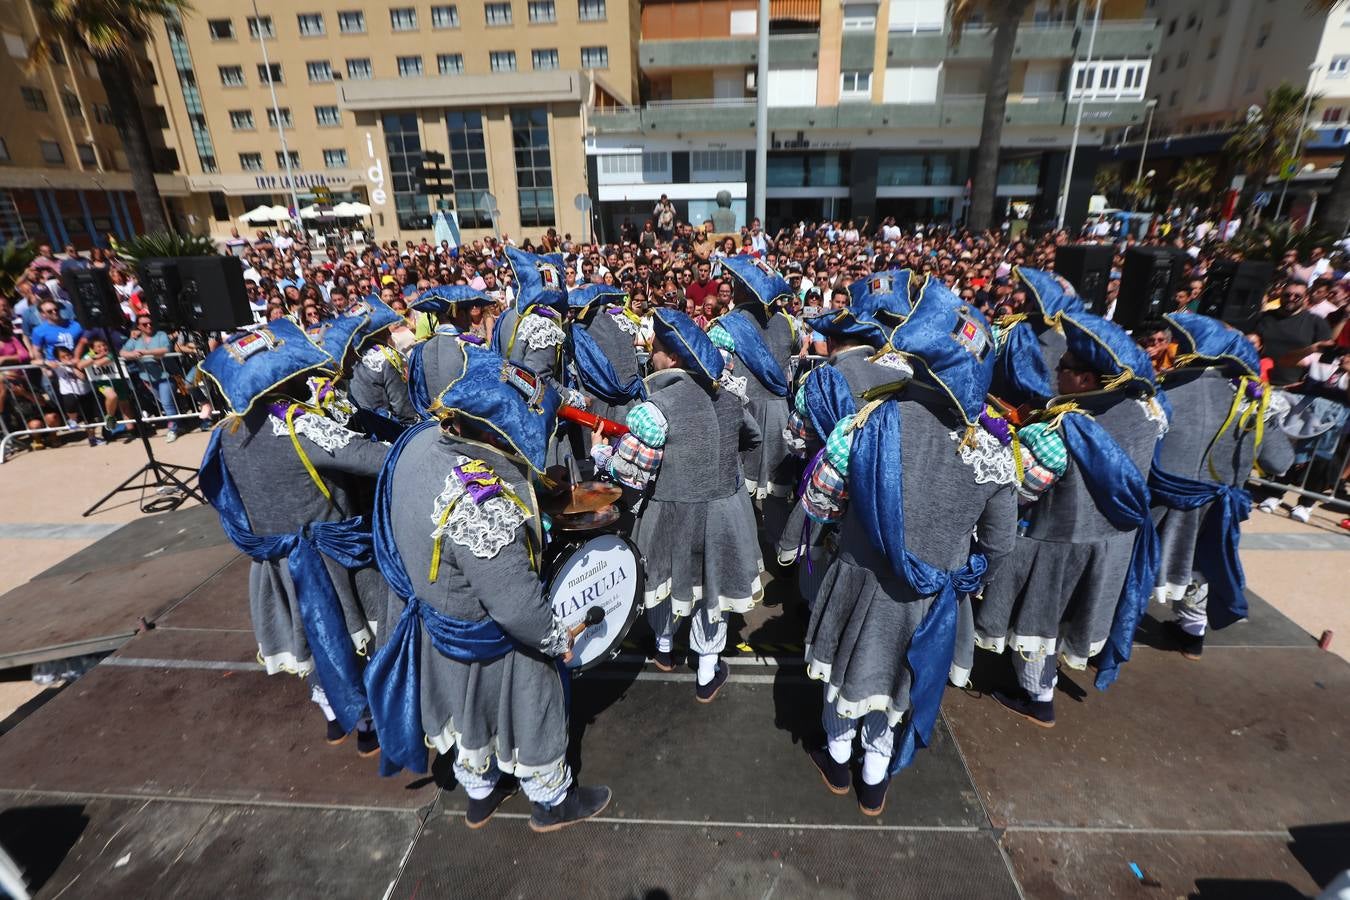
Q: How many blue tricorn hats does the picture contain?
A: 15